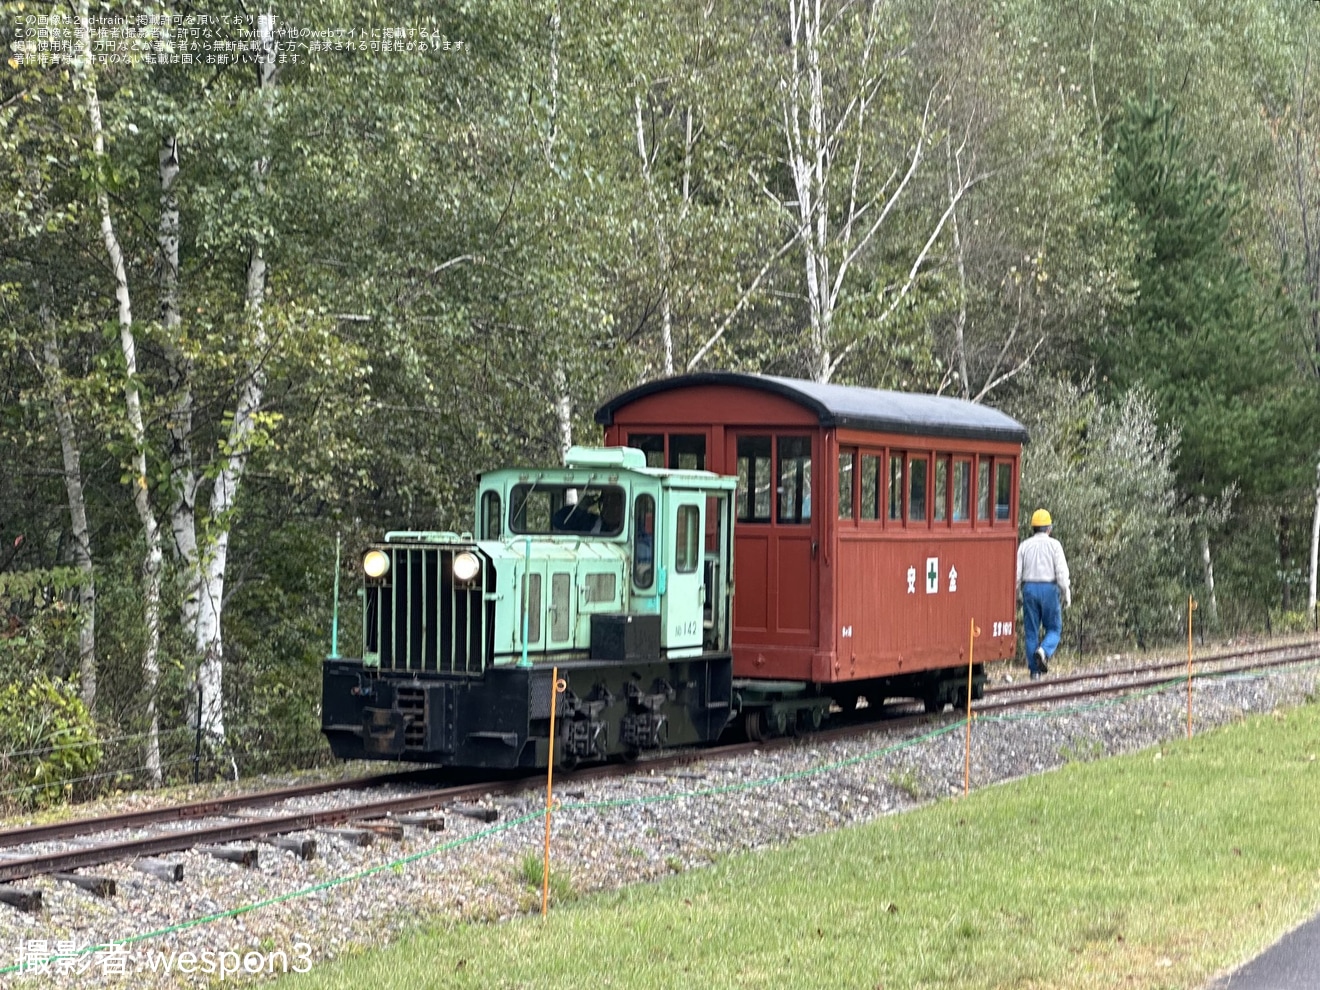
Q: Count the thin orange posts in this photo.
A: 3